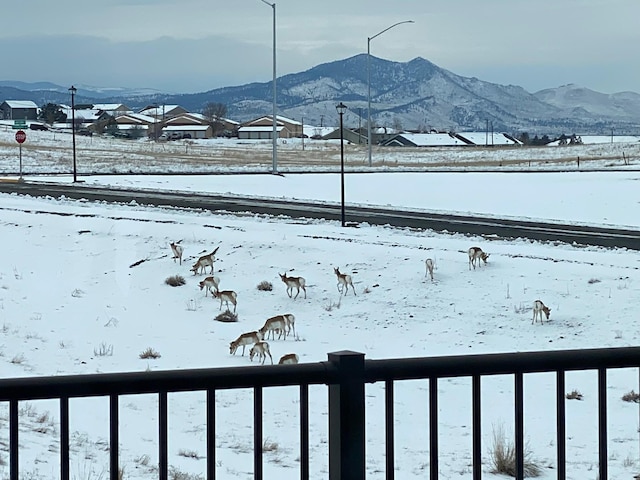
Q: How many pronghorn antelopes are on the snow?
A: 14